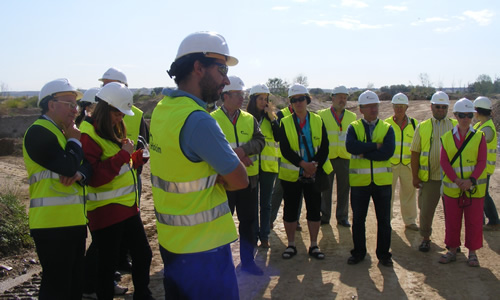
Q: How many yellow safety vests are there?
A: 14